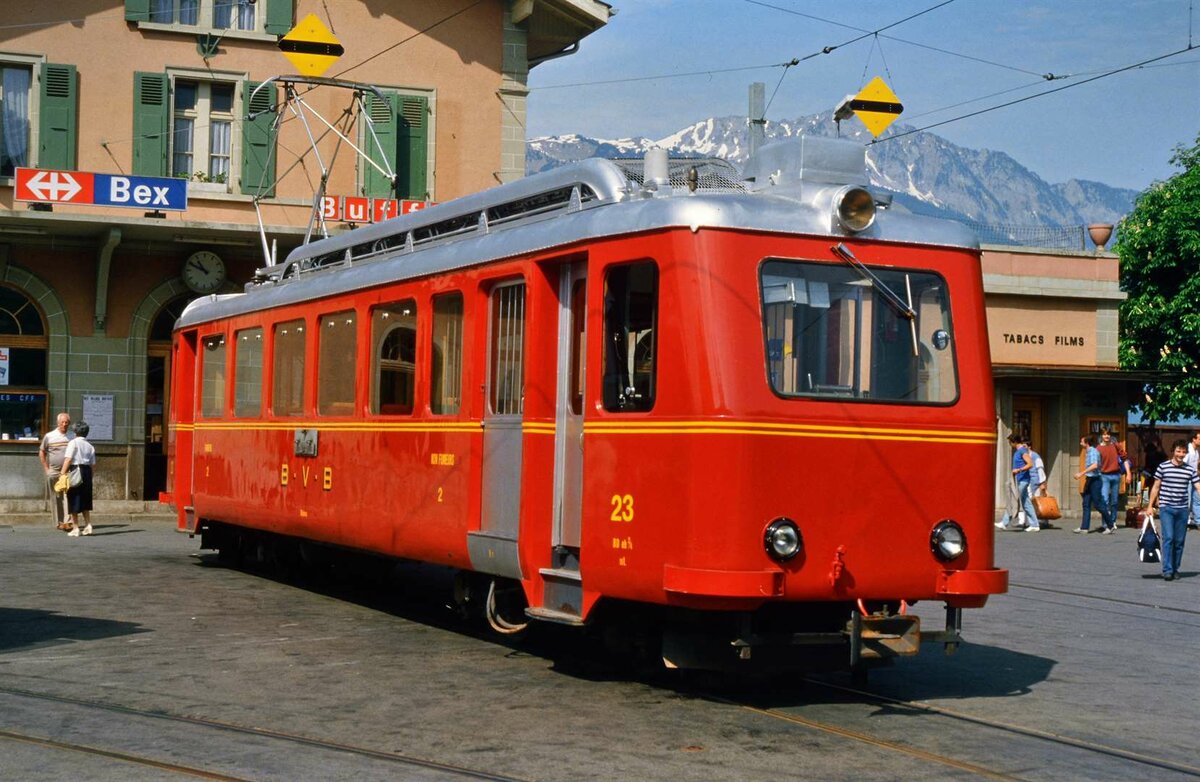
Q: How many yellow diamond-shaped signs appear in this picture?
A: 2